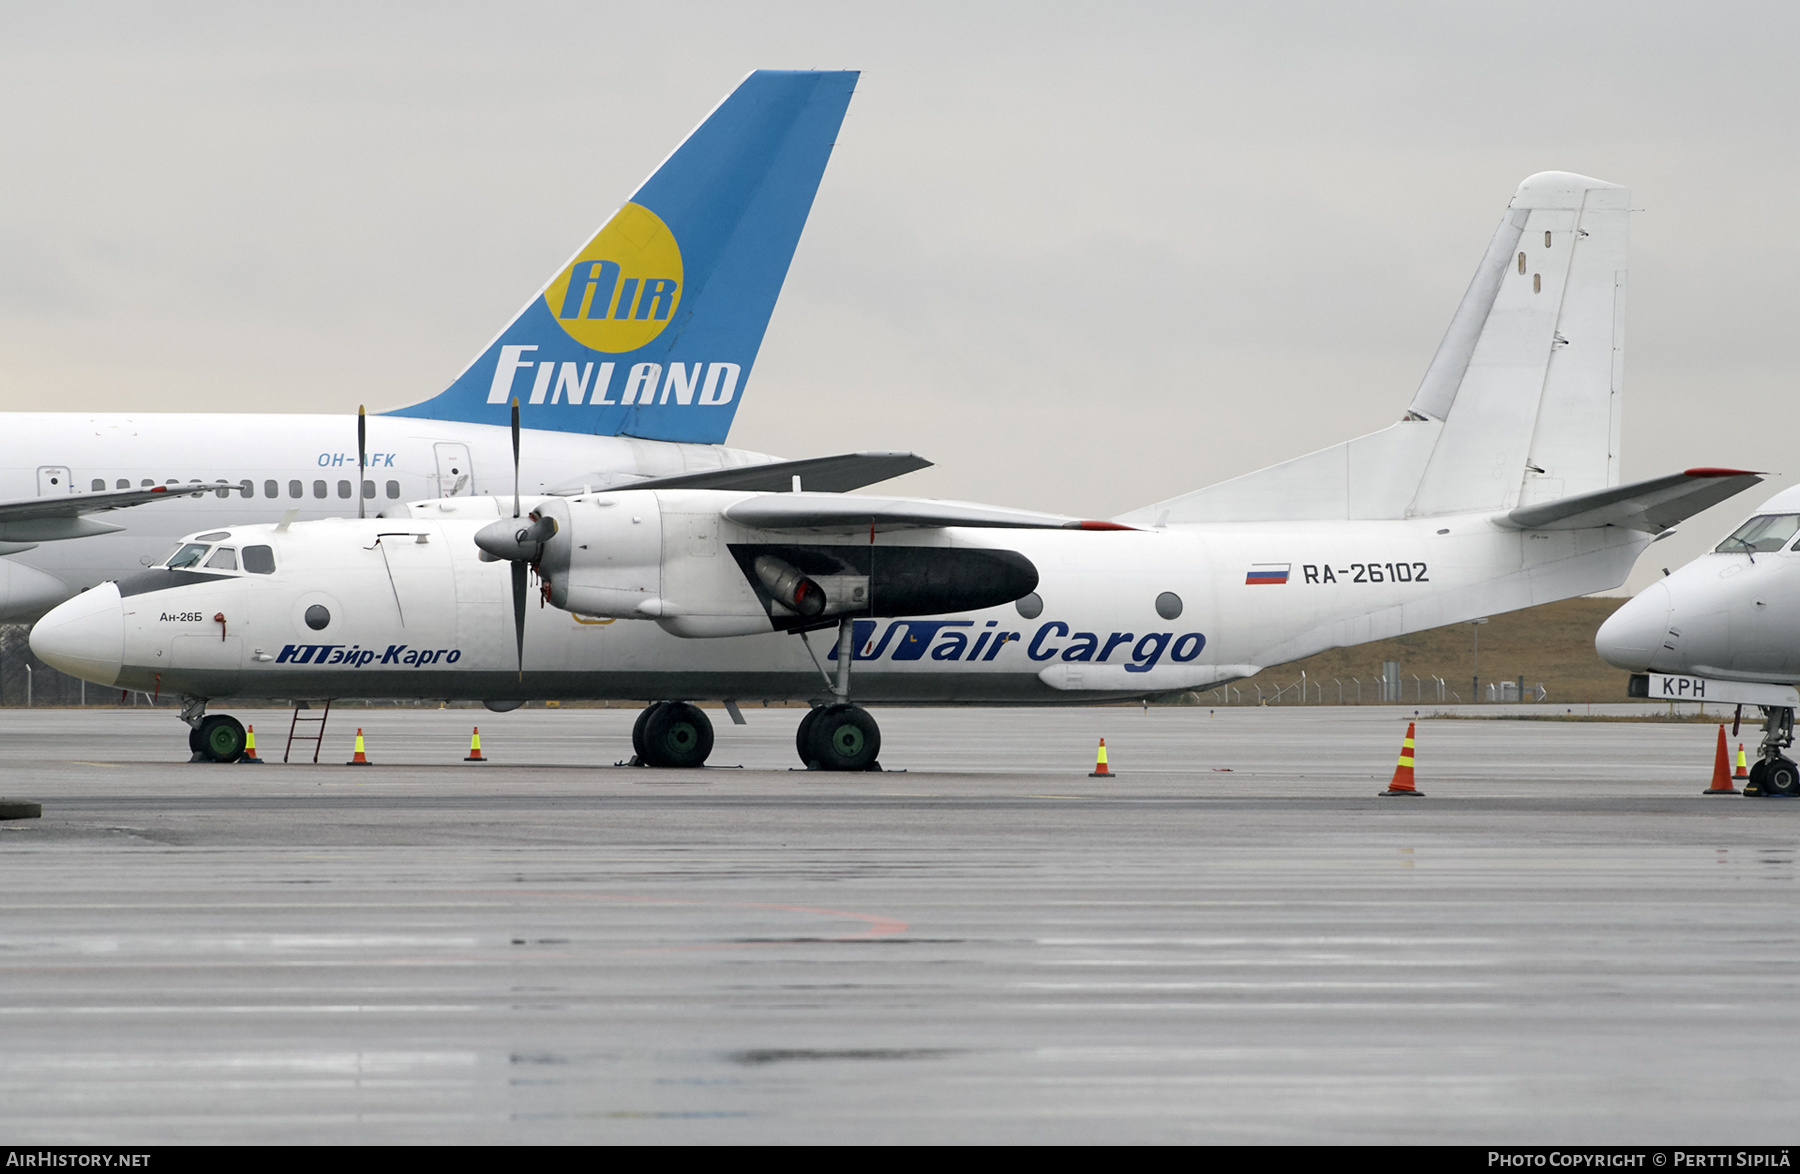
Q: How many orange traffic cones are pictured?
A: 7